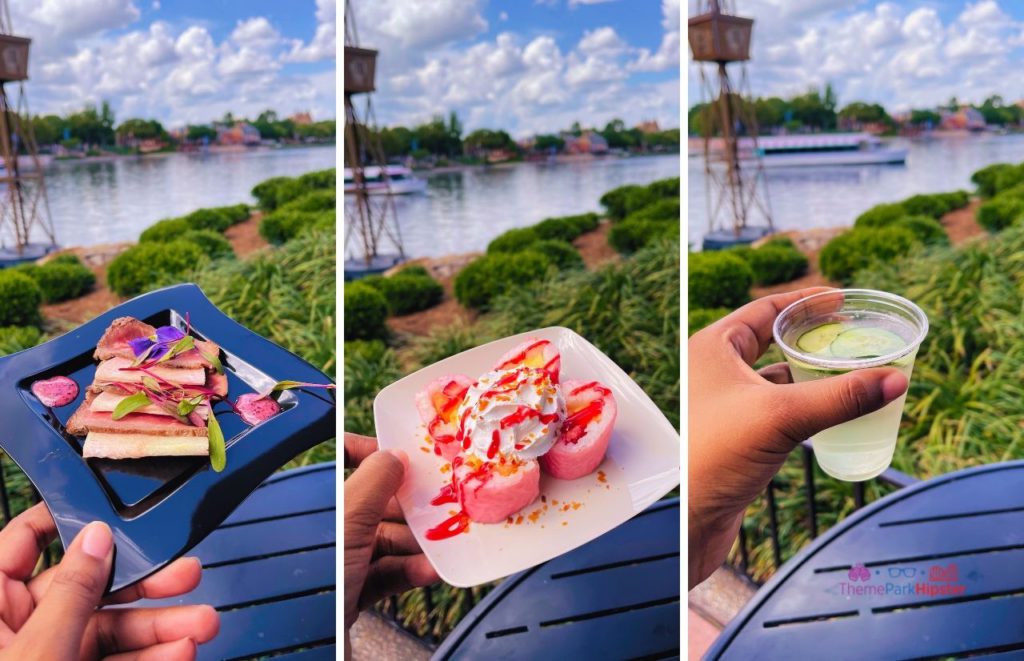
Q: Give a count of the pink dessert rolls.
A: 4